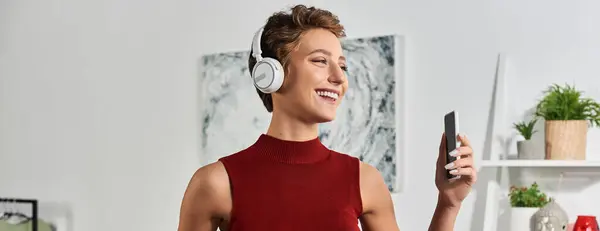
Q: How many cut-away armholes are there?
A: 2